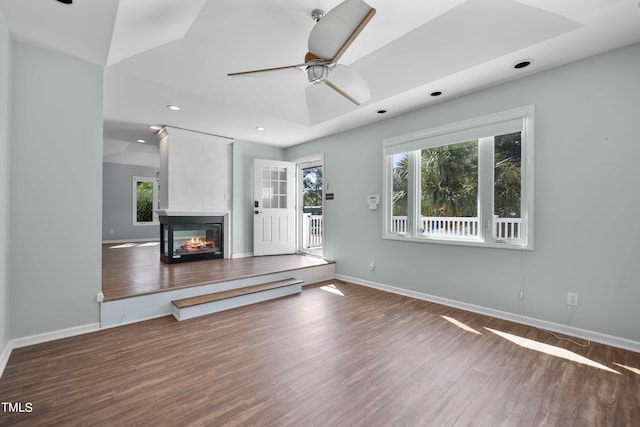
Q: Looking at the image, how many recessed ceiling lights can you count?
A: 8